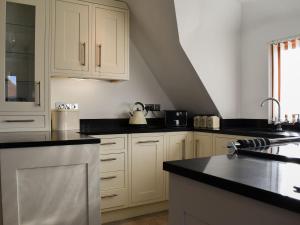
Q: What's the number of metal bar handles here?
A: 11